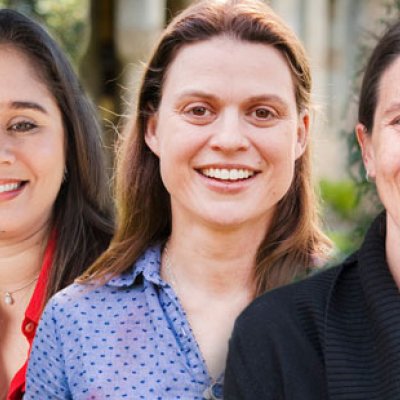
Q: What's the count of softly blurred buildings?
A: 1